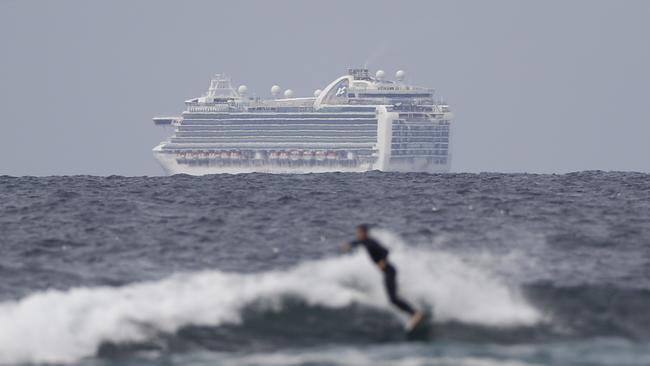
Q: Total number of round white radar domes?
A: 6